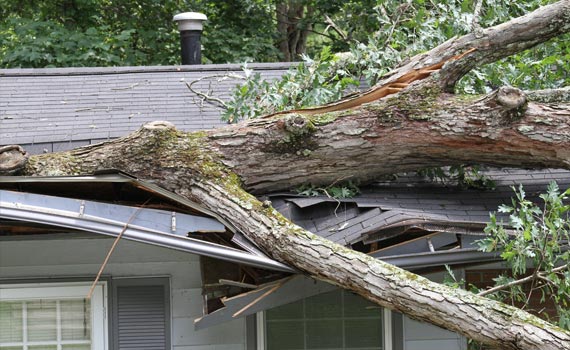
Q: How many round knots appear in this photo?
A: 4